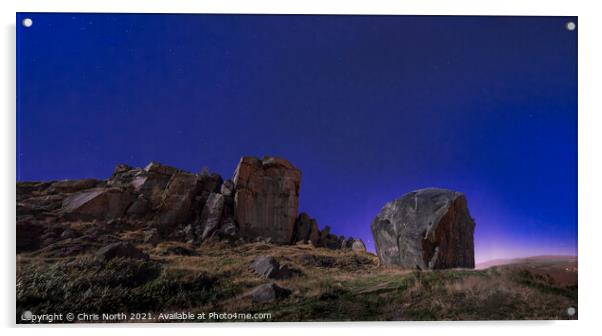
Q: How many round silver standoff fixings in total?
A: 4